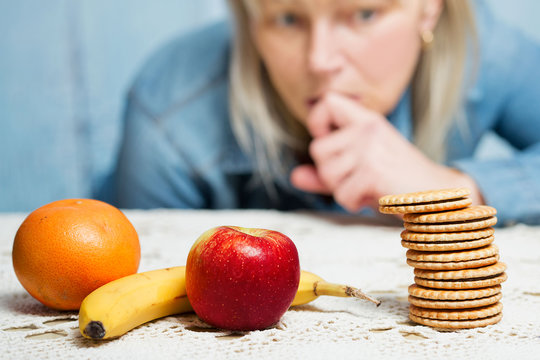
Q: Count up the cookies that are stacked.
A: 7